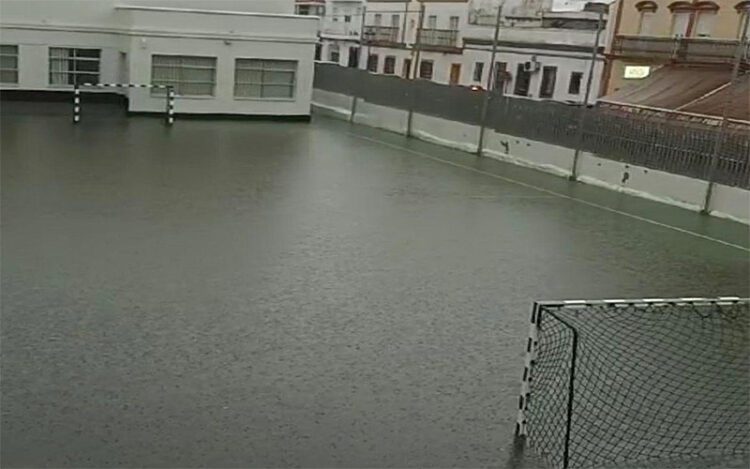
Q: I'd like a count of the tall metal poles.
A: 5